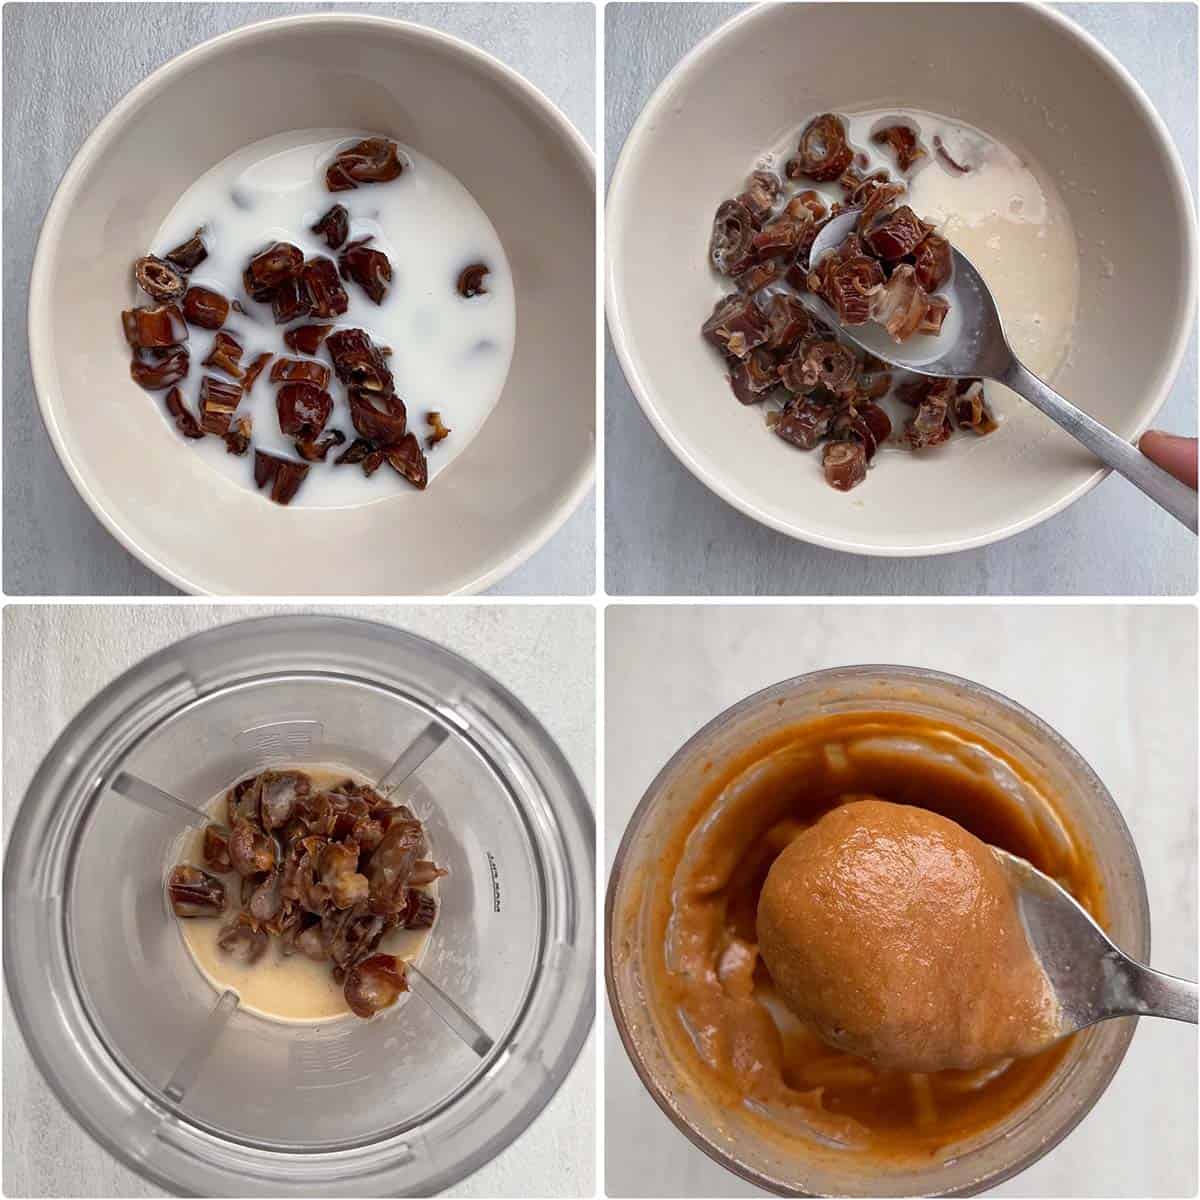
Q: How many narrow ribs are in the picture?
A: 4